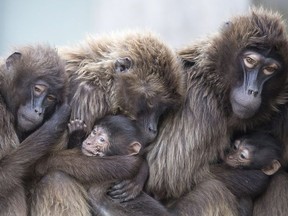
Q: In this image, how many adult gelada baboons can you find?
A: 3